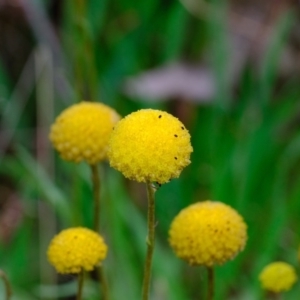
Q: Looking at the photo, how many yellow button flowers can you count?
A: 5